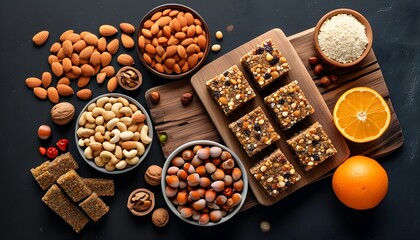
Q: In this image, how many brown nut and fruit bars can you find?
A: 6